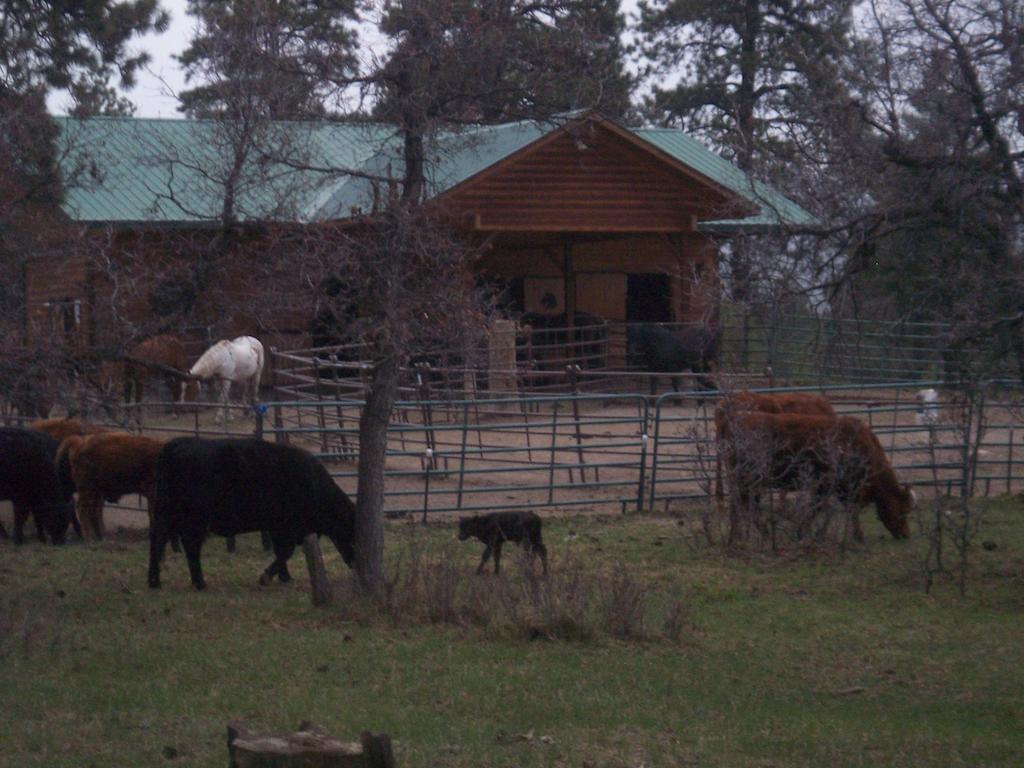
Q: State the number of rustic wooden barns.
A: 1